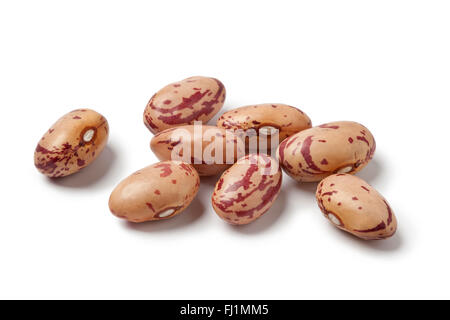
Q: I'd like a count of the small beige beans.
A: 8